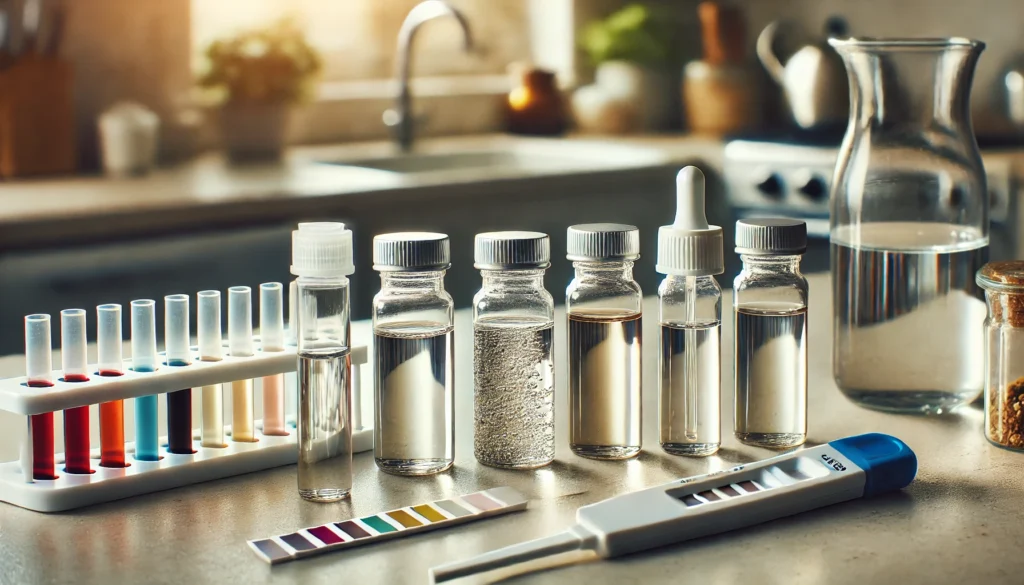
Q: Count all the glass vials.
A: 6